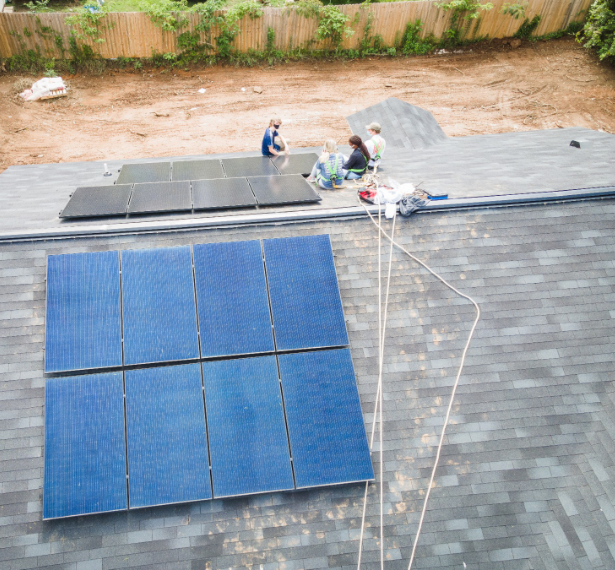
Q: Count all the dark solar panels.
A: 8